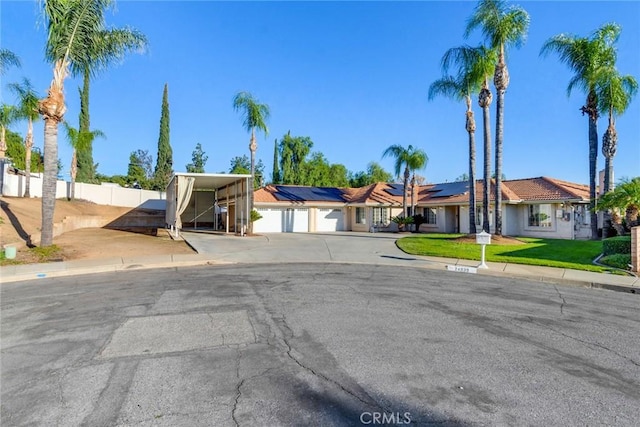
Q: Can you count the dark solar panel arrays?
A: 3